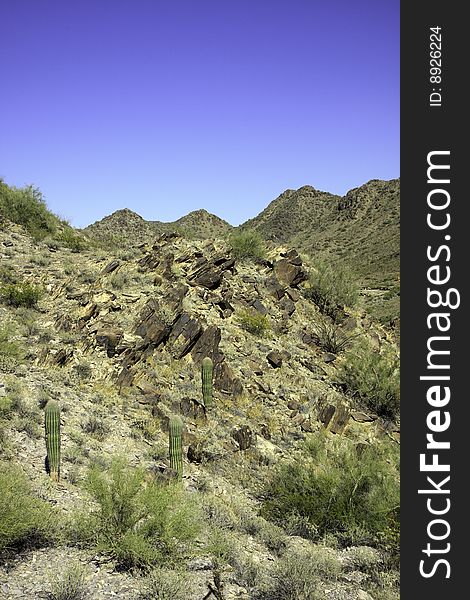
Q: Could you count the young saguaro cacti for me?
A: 3